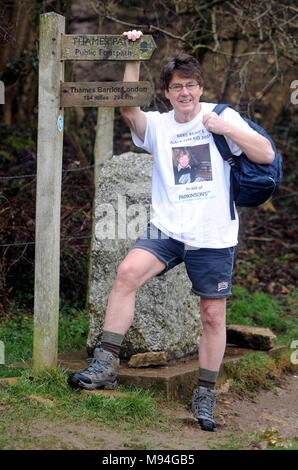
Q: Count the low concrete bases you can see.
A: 1